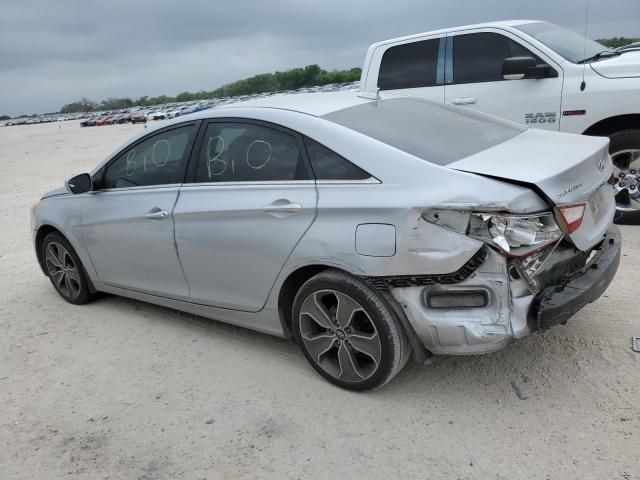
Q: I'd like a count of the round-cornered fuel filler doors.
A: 1